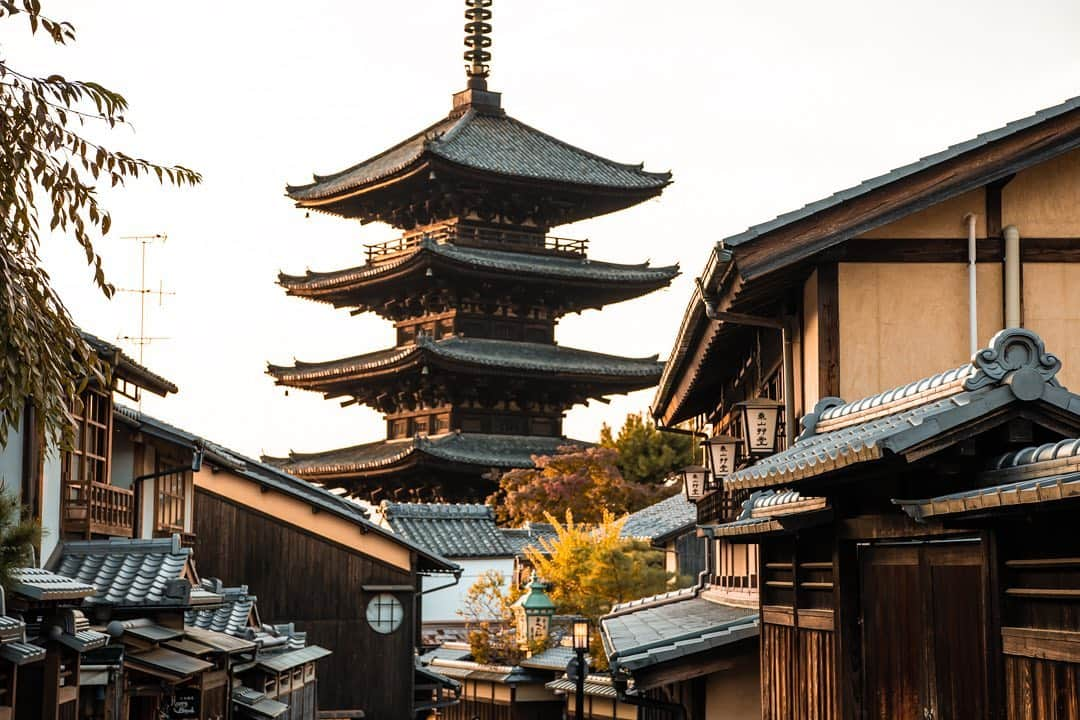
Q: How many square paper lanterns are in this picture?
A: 3